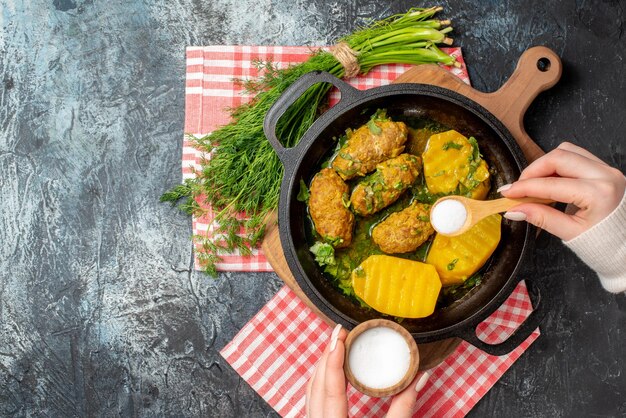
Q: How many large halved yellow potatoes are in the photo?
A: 3